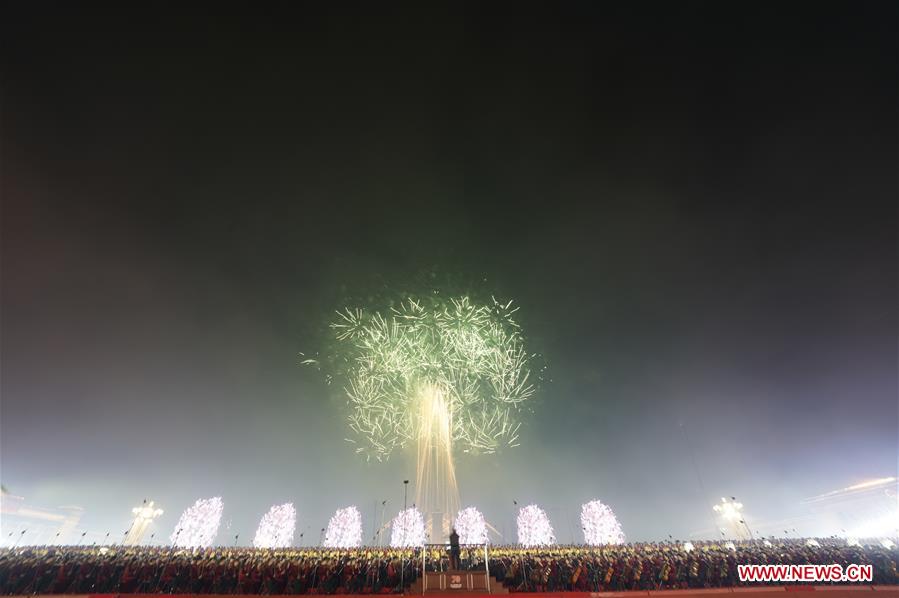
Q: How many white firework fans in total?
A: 7